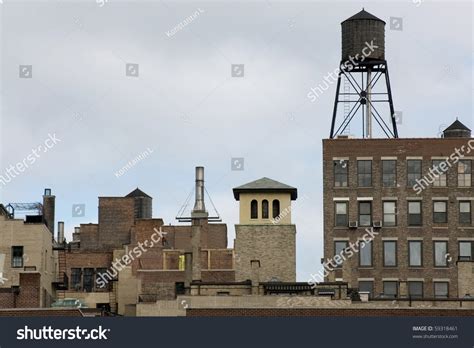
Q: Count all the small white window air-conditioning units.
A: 2